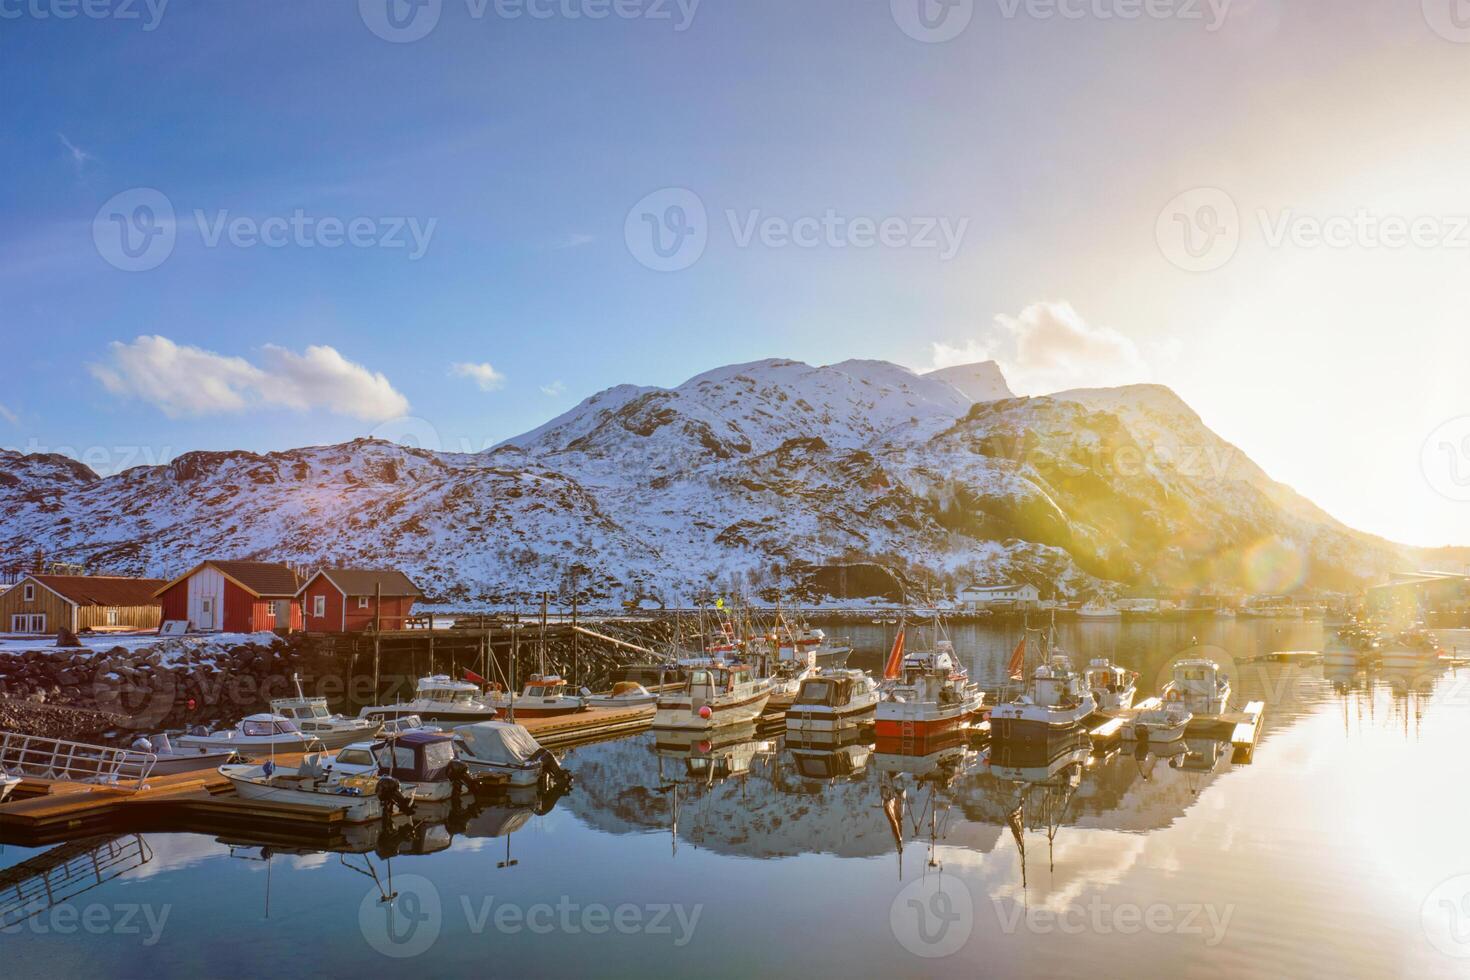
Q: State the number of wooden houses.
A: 3